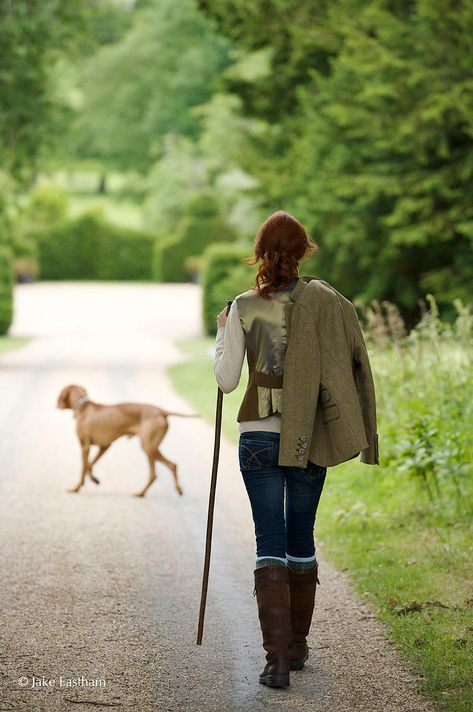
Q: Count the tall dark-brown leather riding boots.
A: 2